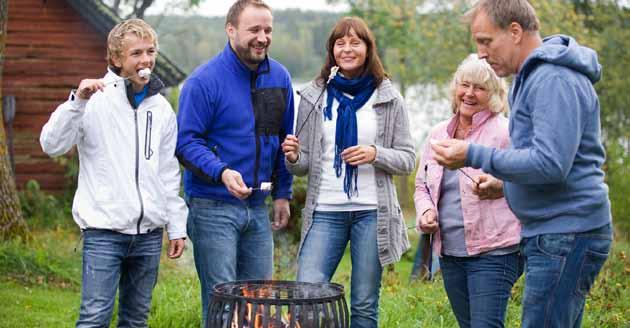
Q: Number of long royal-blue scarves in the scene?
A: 1